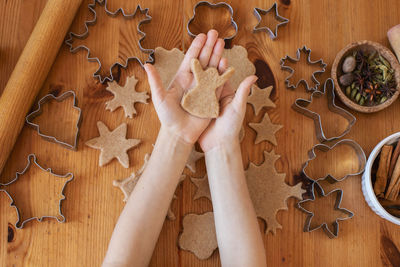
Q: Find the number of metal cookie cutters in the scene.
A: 9